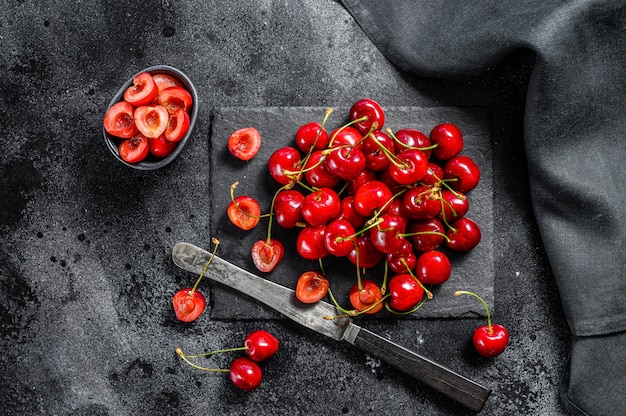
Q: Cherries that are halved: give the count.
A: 13